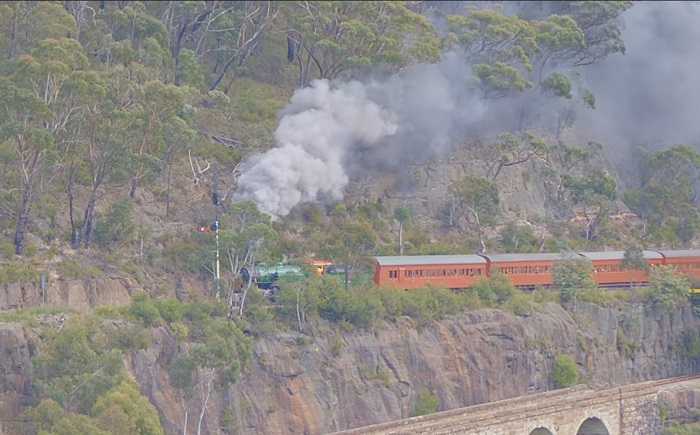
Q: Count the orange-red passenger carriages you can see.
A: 4